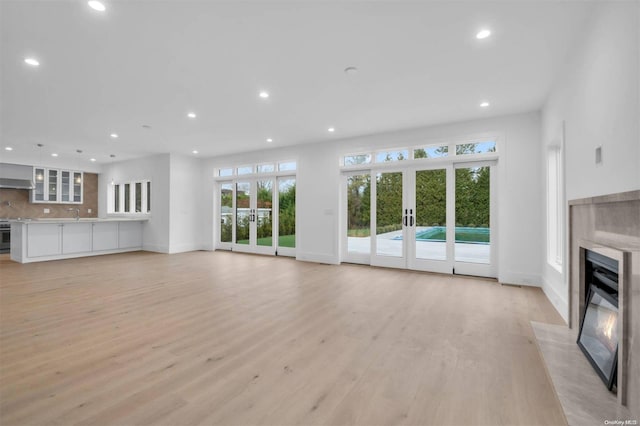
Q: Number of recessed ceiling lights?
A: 13